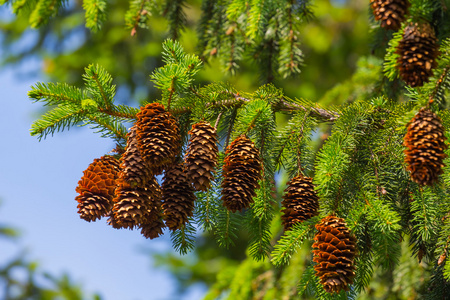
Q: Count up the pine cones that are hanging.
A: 13